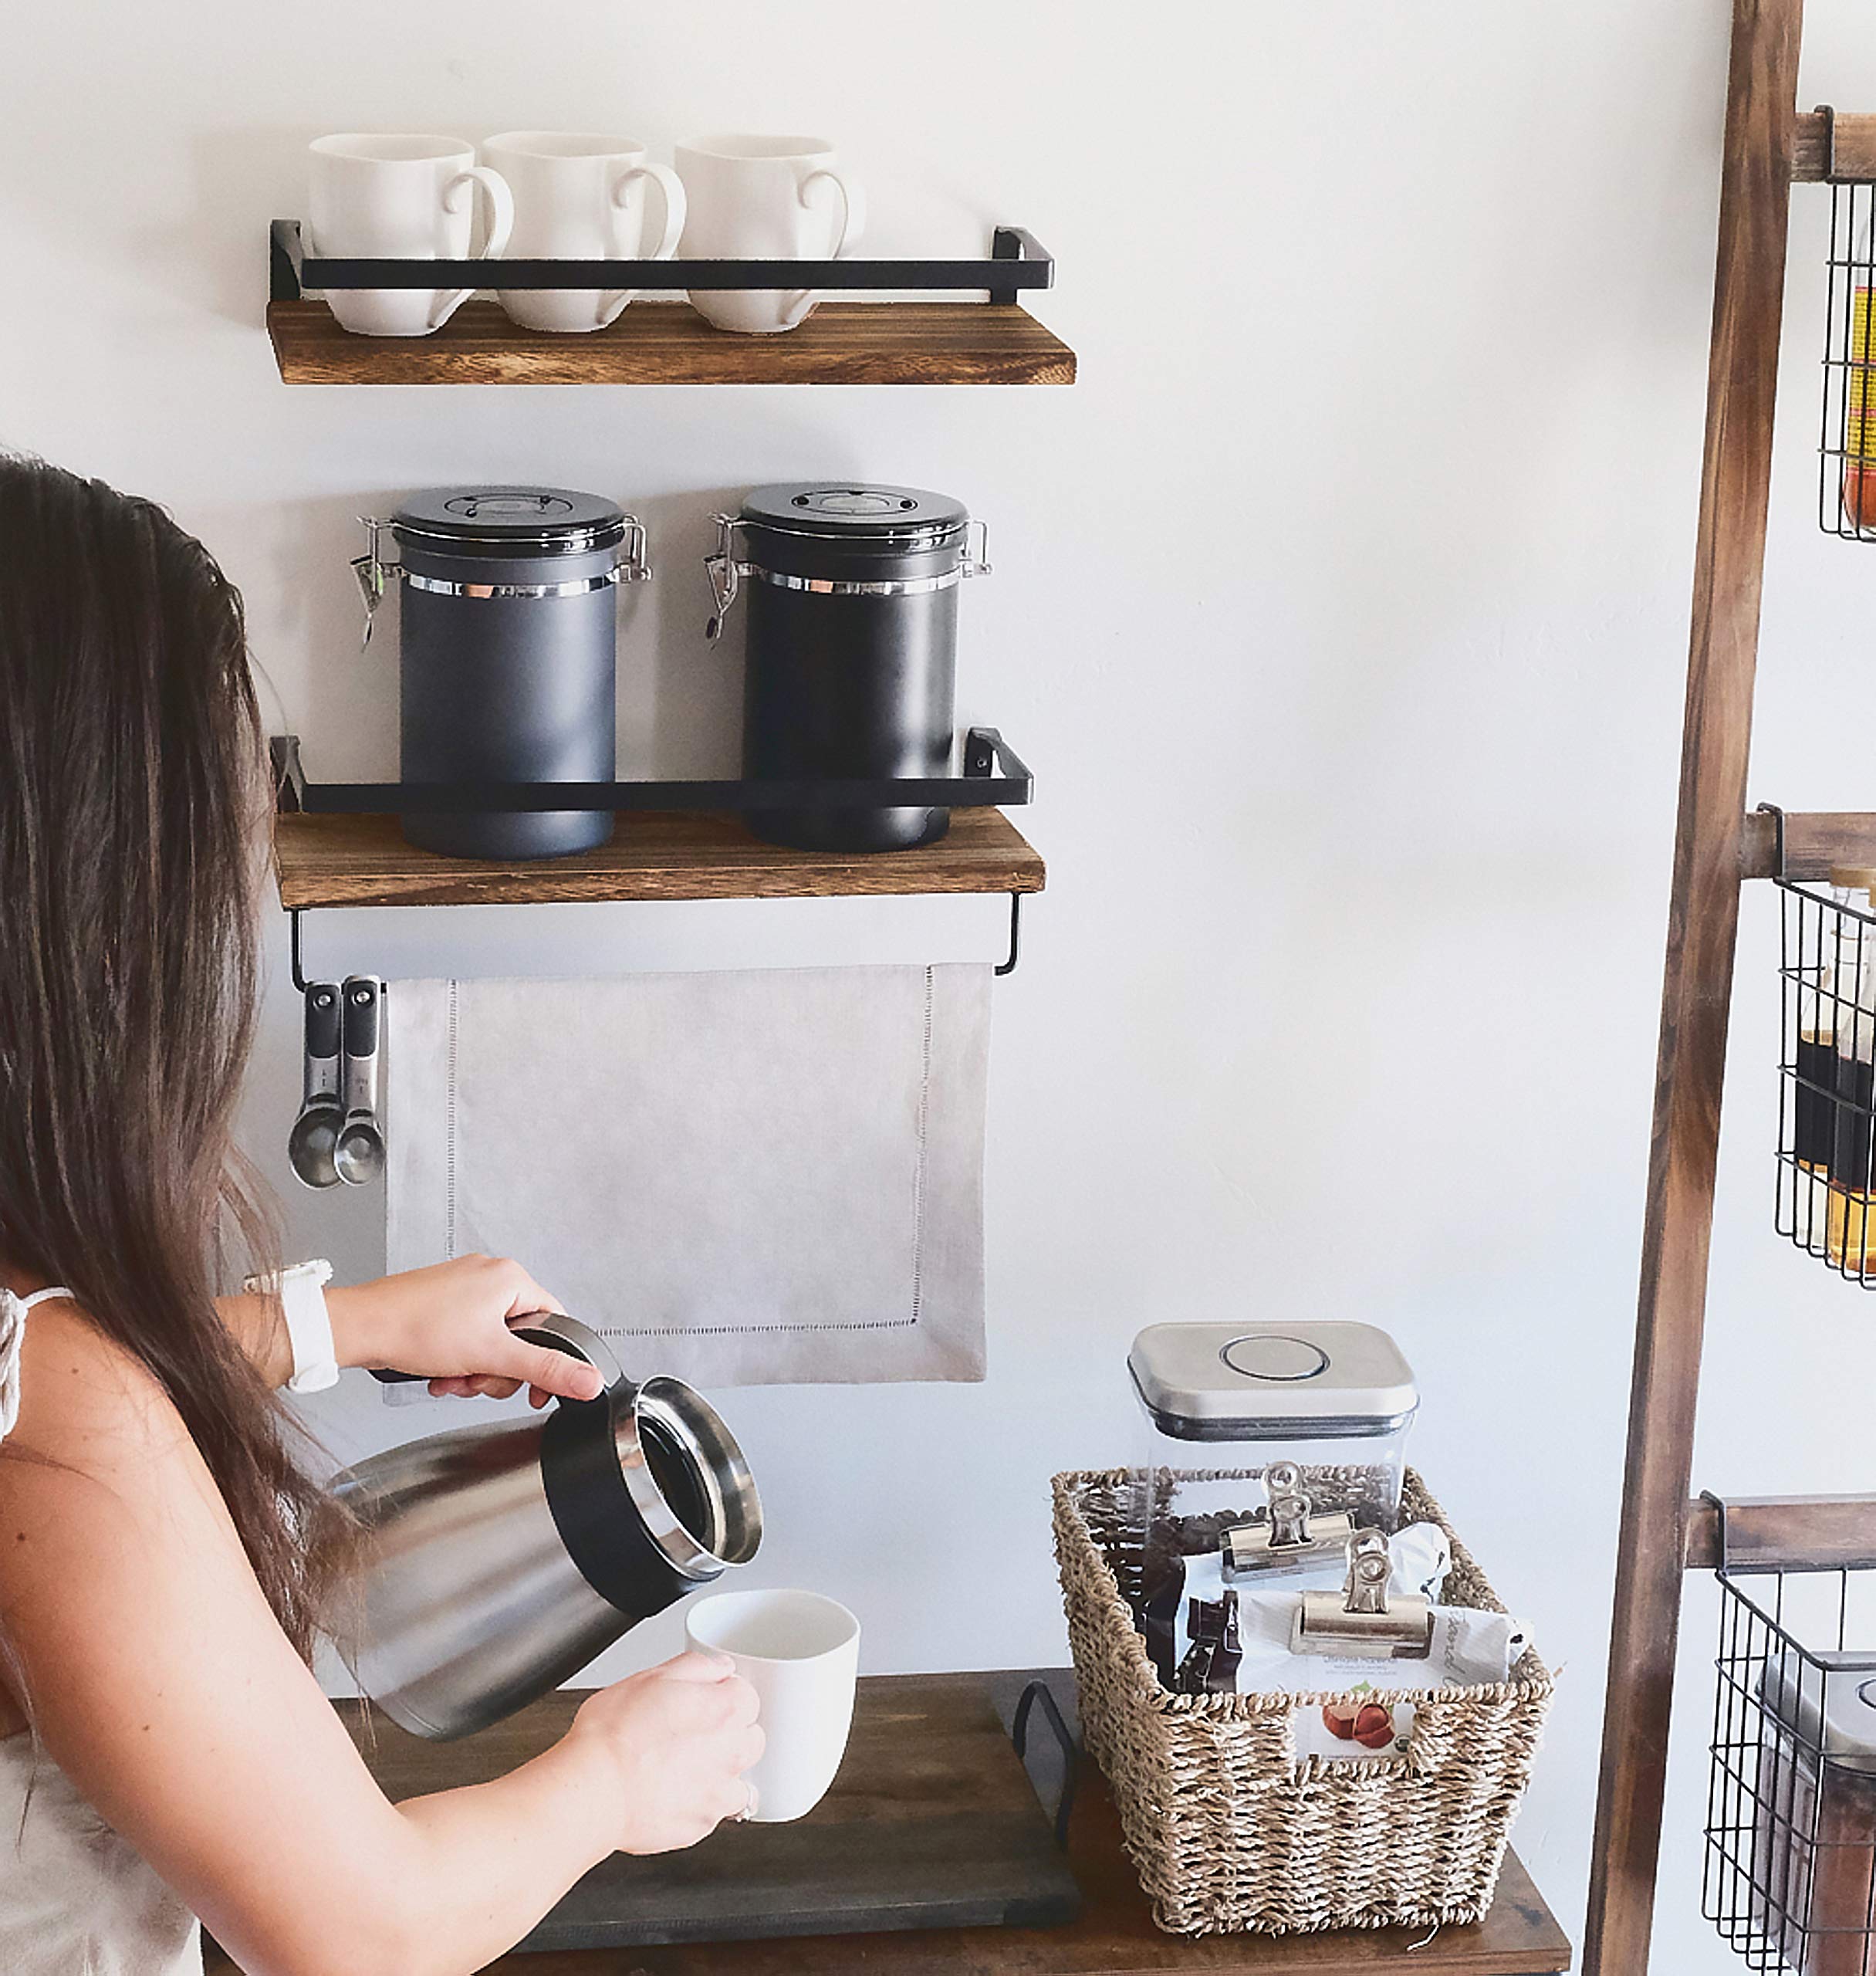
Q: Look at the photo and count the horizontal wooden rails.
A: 3